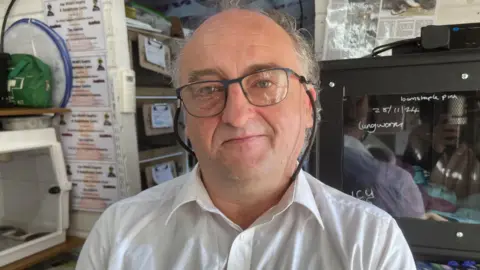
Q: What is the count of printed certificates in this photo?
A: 4